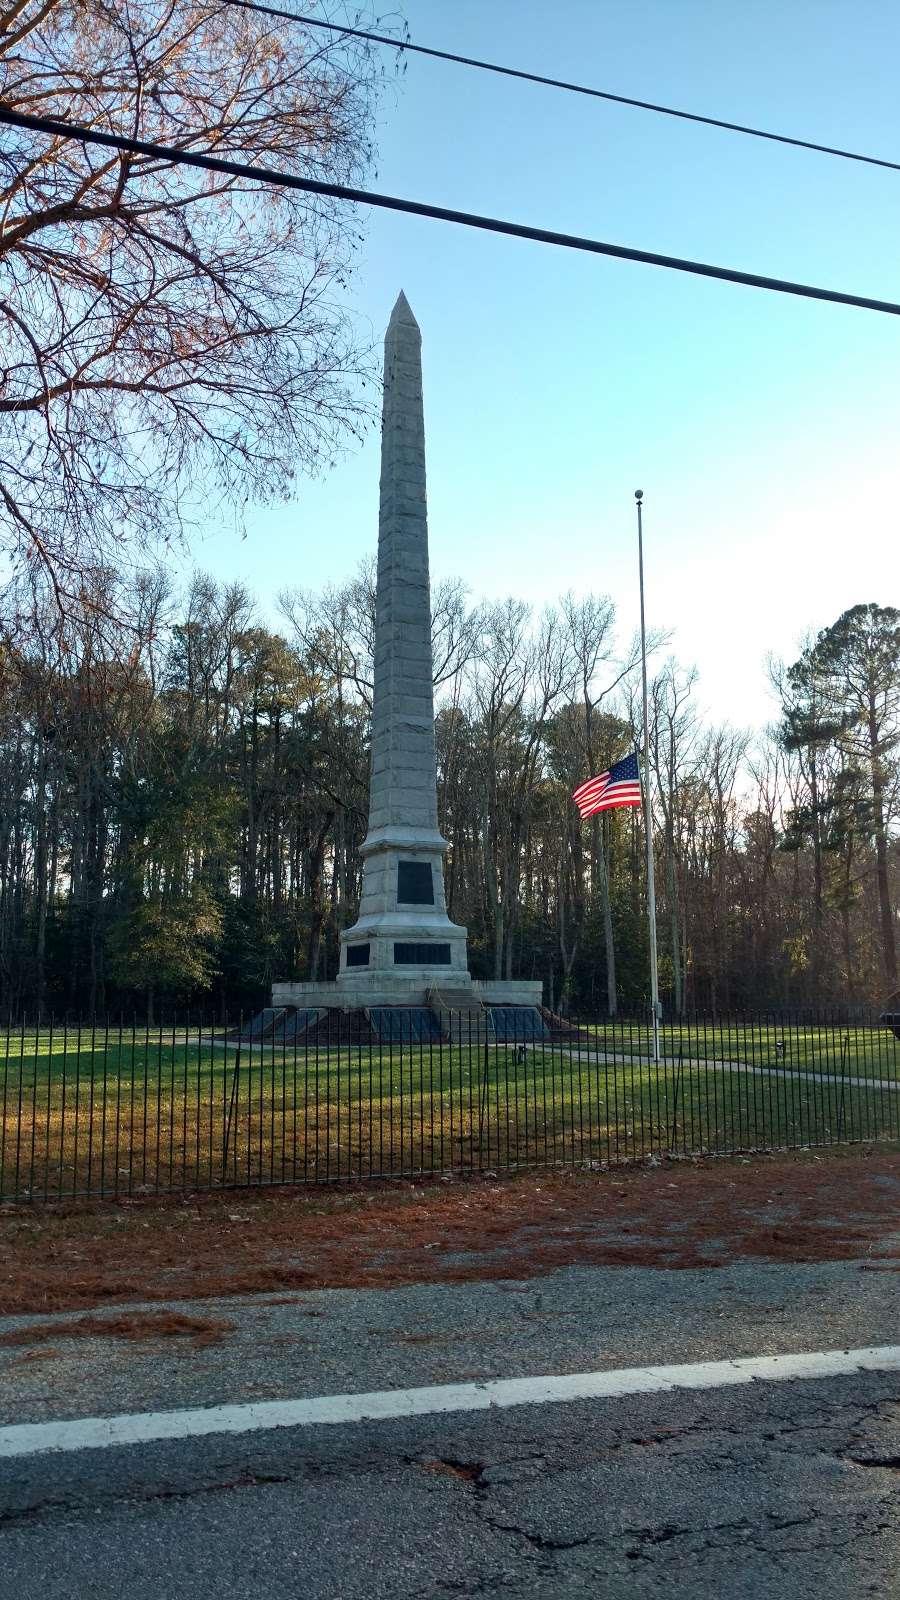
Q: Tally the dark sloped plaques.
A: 4